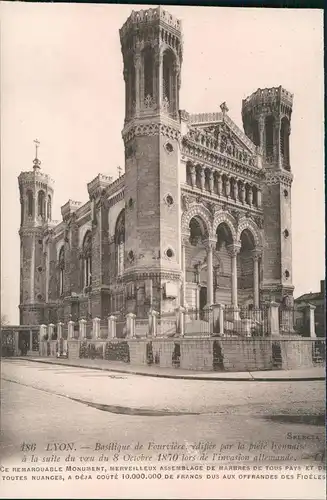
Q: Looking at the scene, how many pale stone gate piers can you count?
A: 13